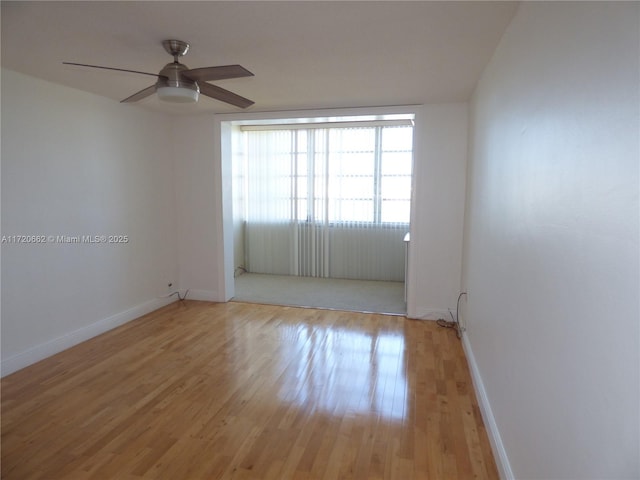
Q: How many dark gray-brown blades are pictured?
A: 4